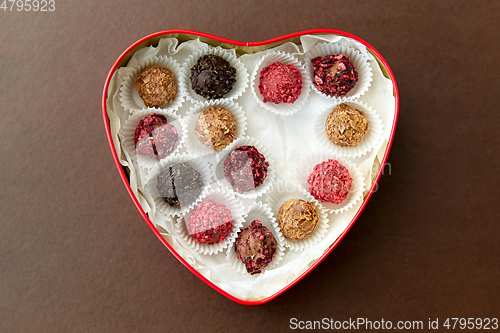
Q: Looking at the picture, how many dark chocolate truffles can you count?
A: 2